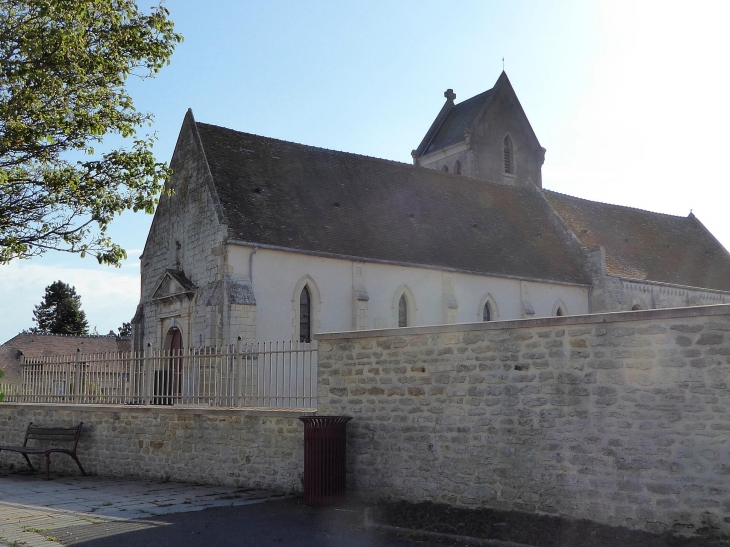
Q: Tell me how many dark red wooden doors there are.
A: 1